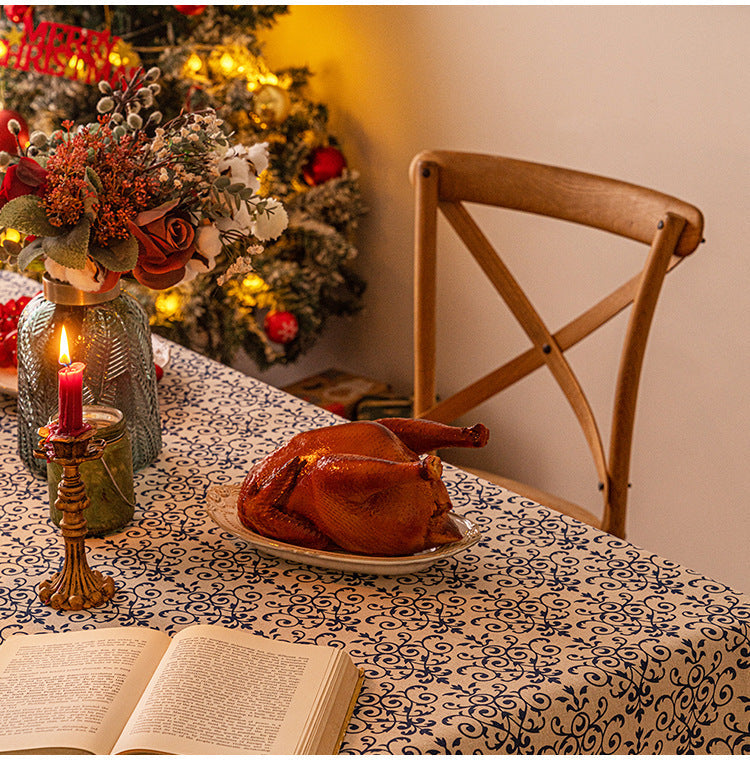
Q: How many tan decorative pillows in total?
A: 0